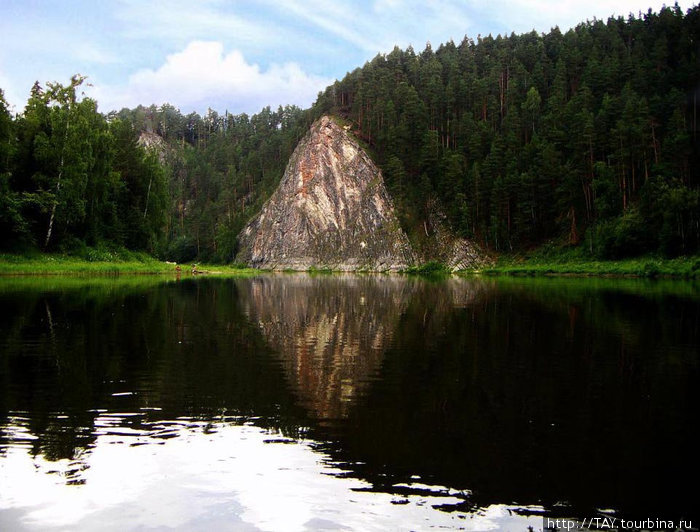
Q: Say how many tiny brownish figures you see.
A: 2